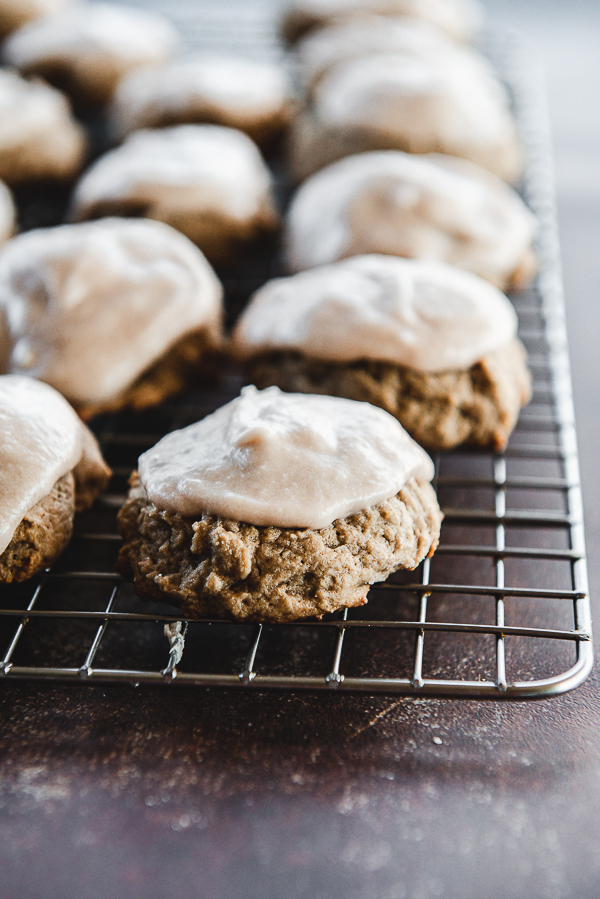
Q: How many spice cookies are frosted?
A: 14